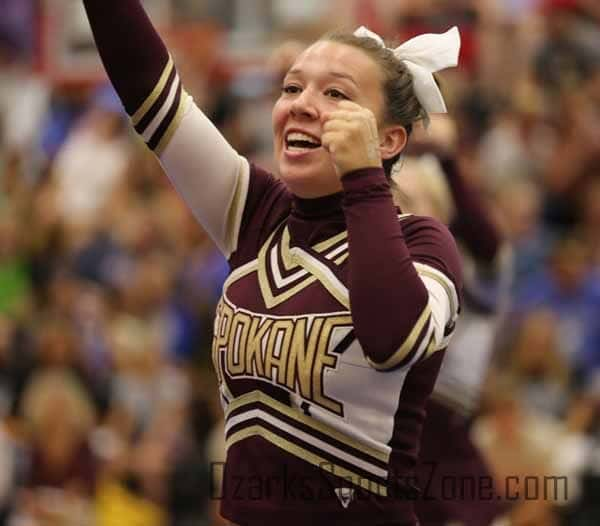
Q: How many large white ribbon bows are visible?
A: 1